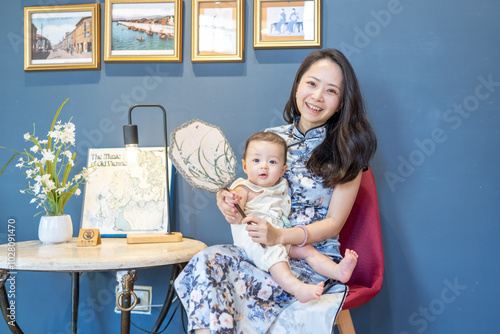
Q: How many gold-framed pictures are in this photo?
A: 4